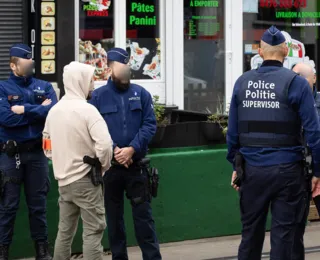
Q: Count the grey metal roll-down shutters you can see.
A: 1